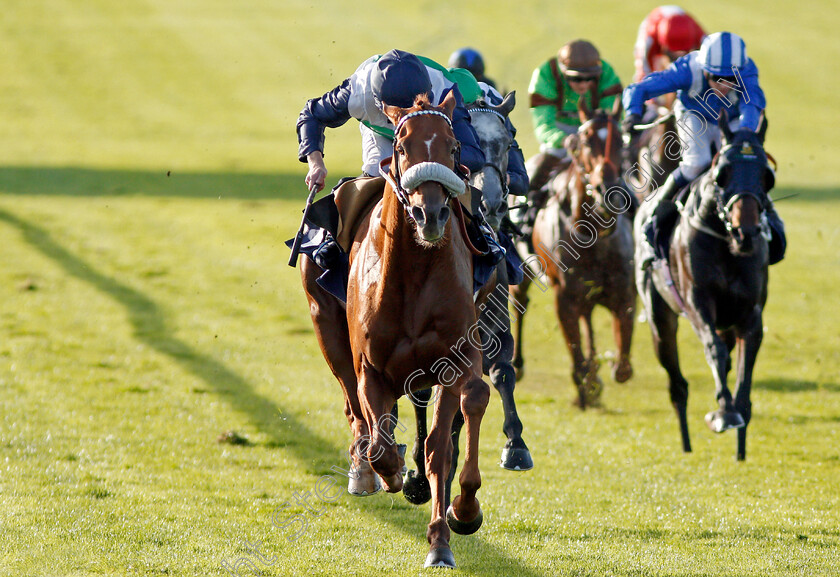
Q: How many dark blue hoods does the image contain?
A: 1